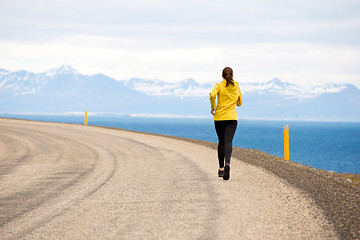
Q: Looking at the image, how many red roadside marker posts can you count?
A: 0